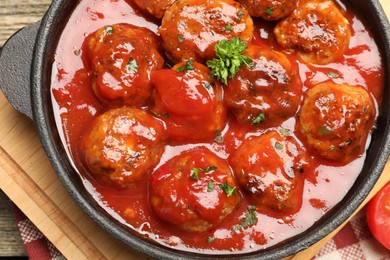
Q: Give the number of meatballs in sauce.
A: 11